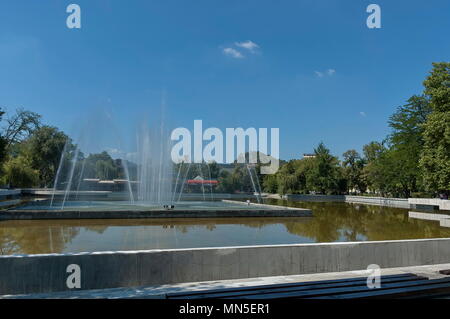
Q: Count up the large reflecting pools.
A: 1